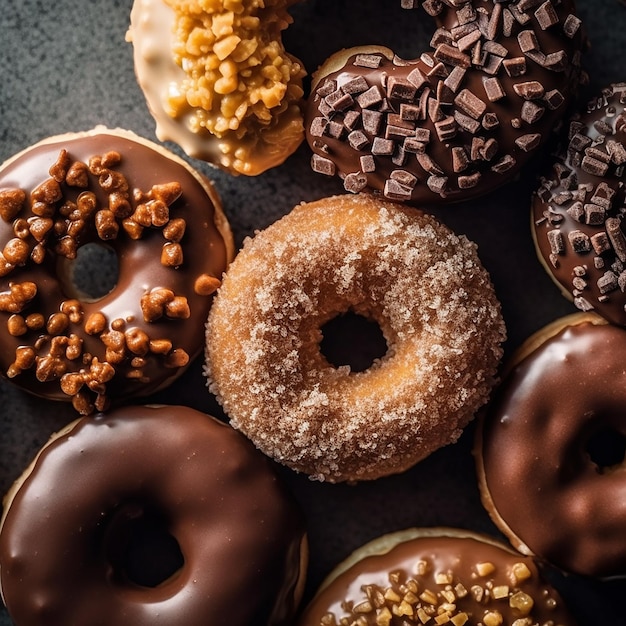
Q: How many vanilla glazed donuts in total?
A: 1